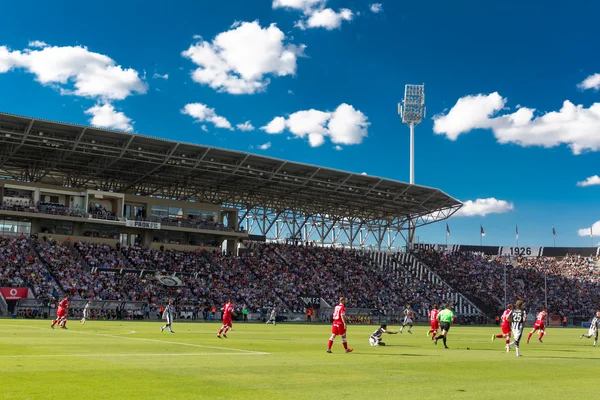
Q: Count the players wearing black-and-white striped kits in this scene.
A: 7